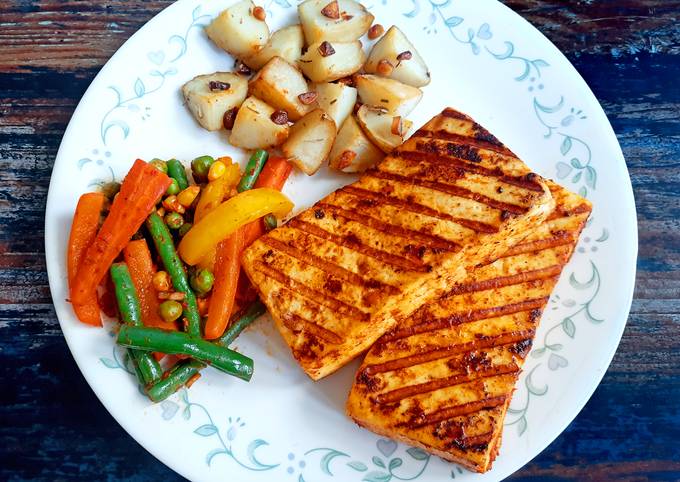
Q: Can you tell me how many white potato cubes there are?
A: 13